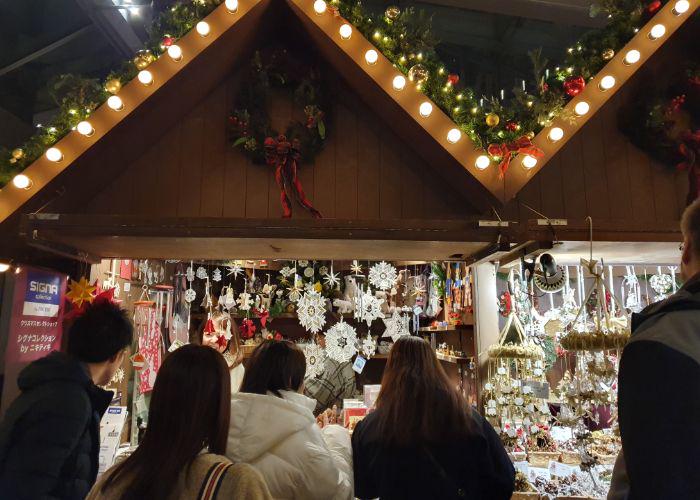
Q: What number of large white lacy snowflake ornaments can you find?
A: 6